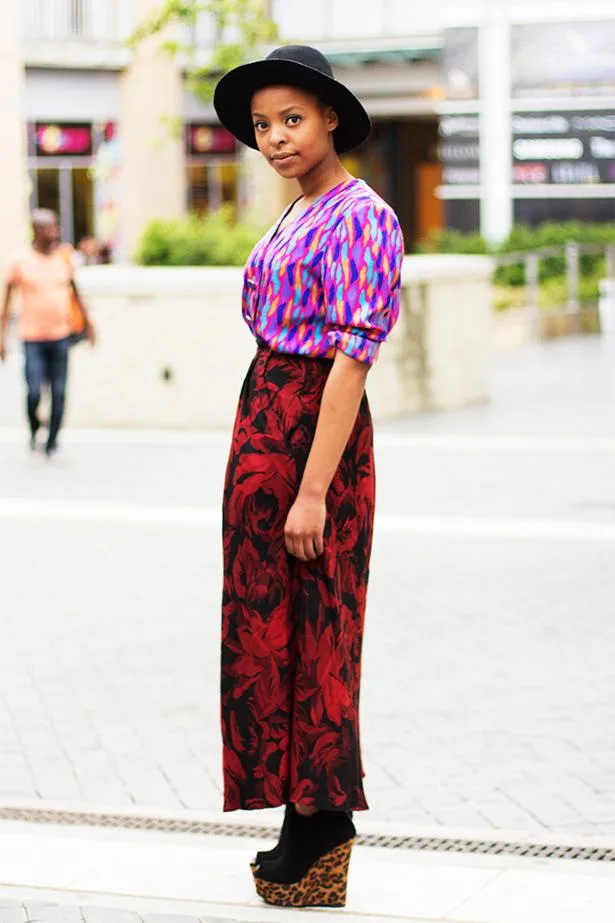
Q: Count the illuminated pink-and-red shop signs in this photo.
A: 2